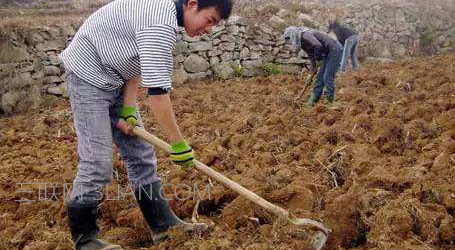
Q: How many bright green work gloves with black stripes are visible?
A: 2